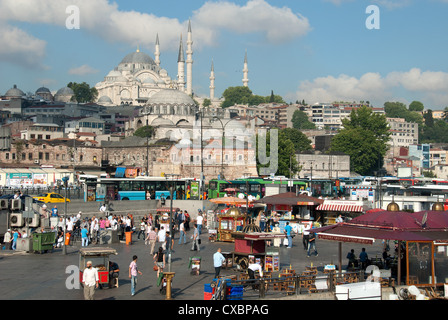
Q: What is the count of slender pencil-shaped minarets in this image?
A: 5